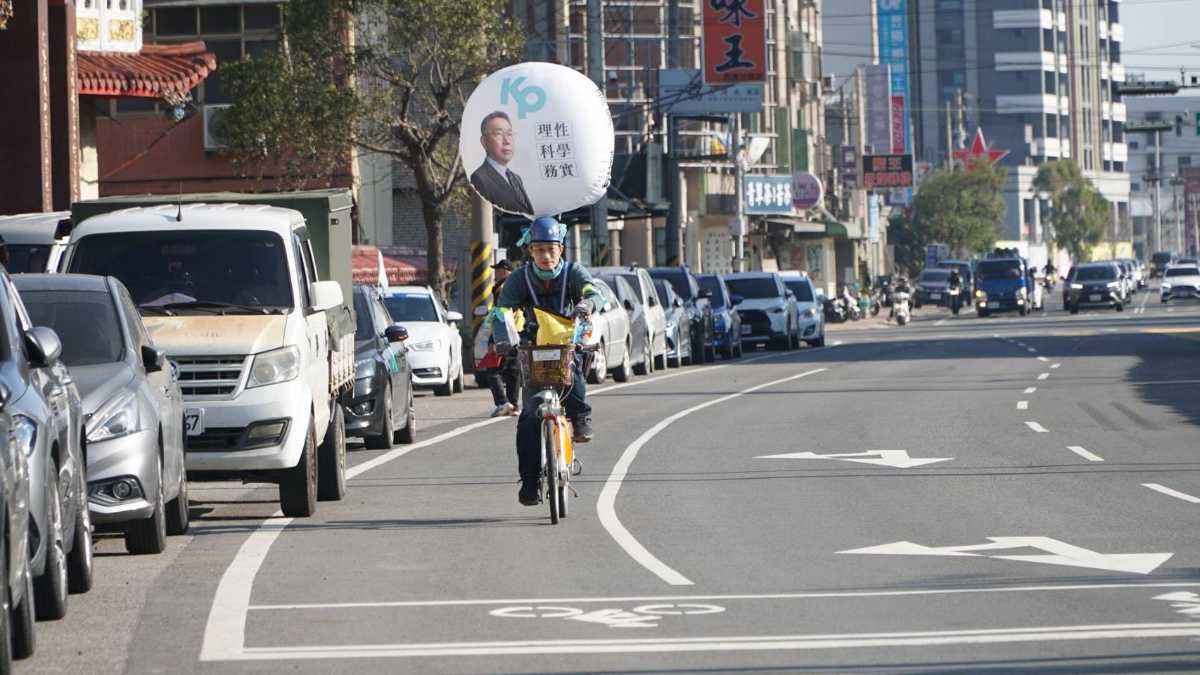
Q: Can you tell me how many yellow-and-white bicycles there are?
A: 1